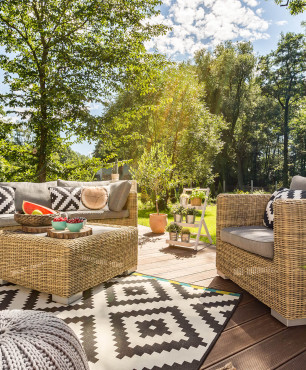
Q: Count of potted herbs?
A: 6